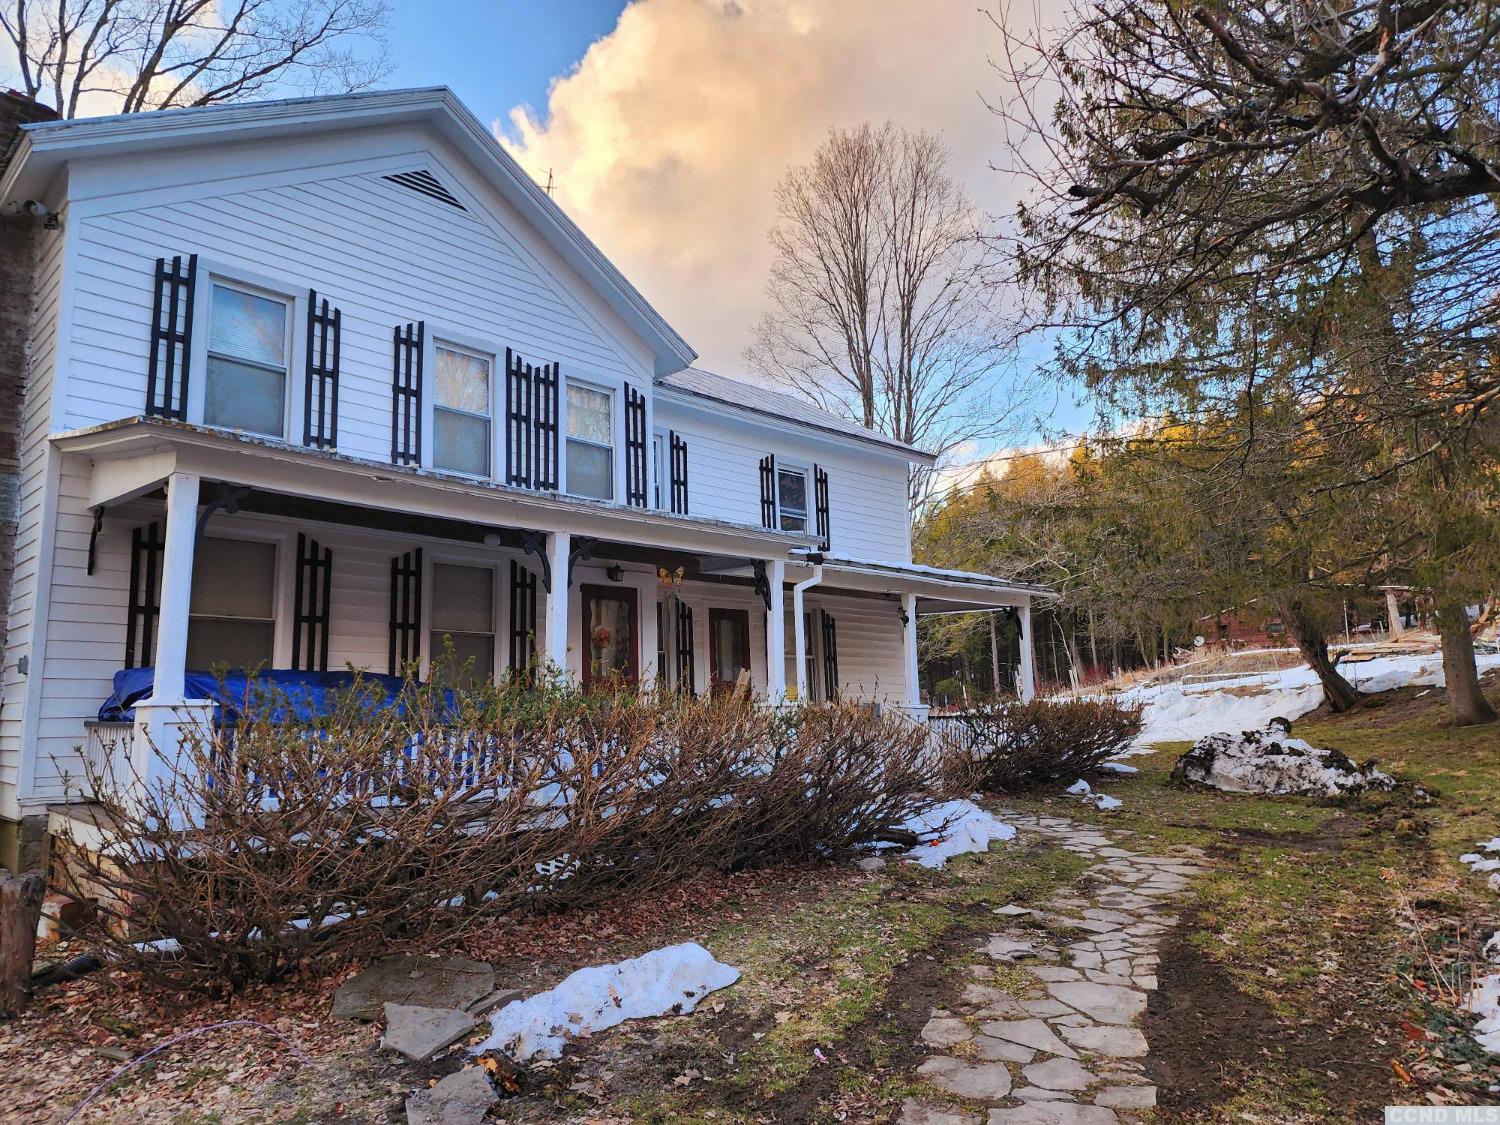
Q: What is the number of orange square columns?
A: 0